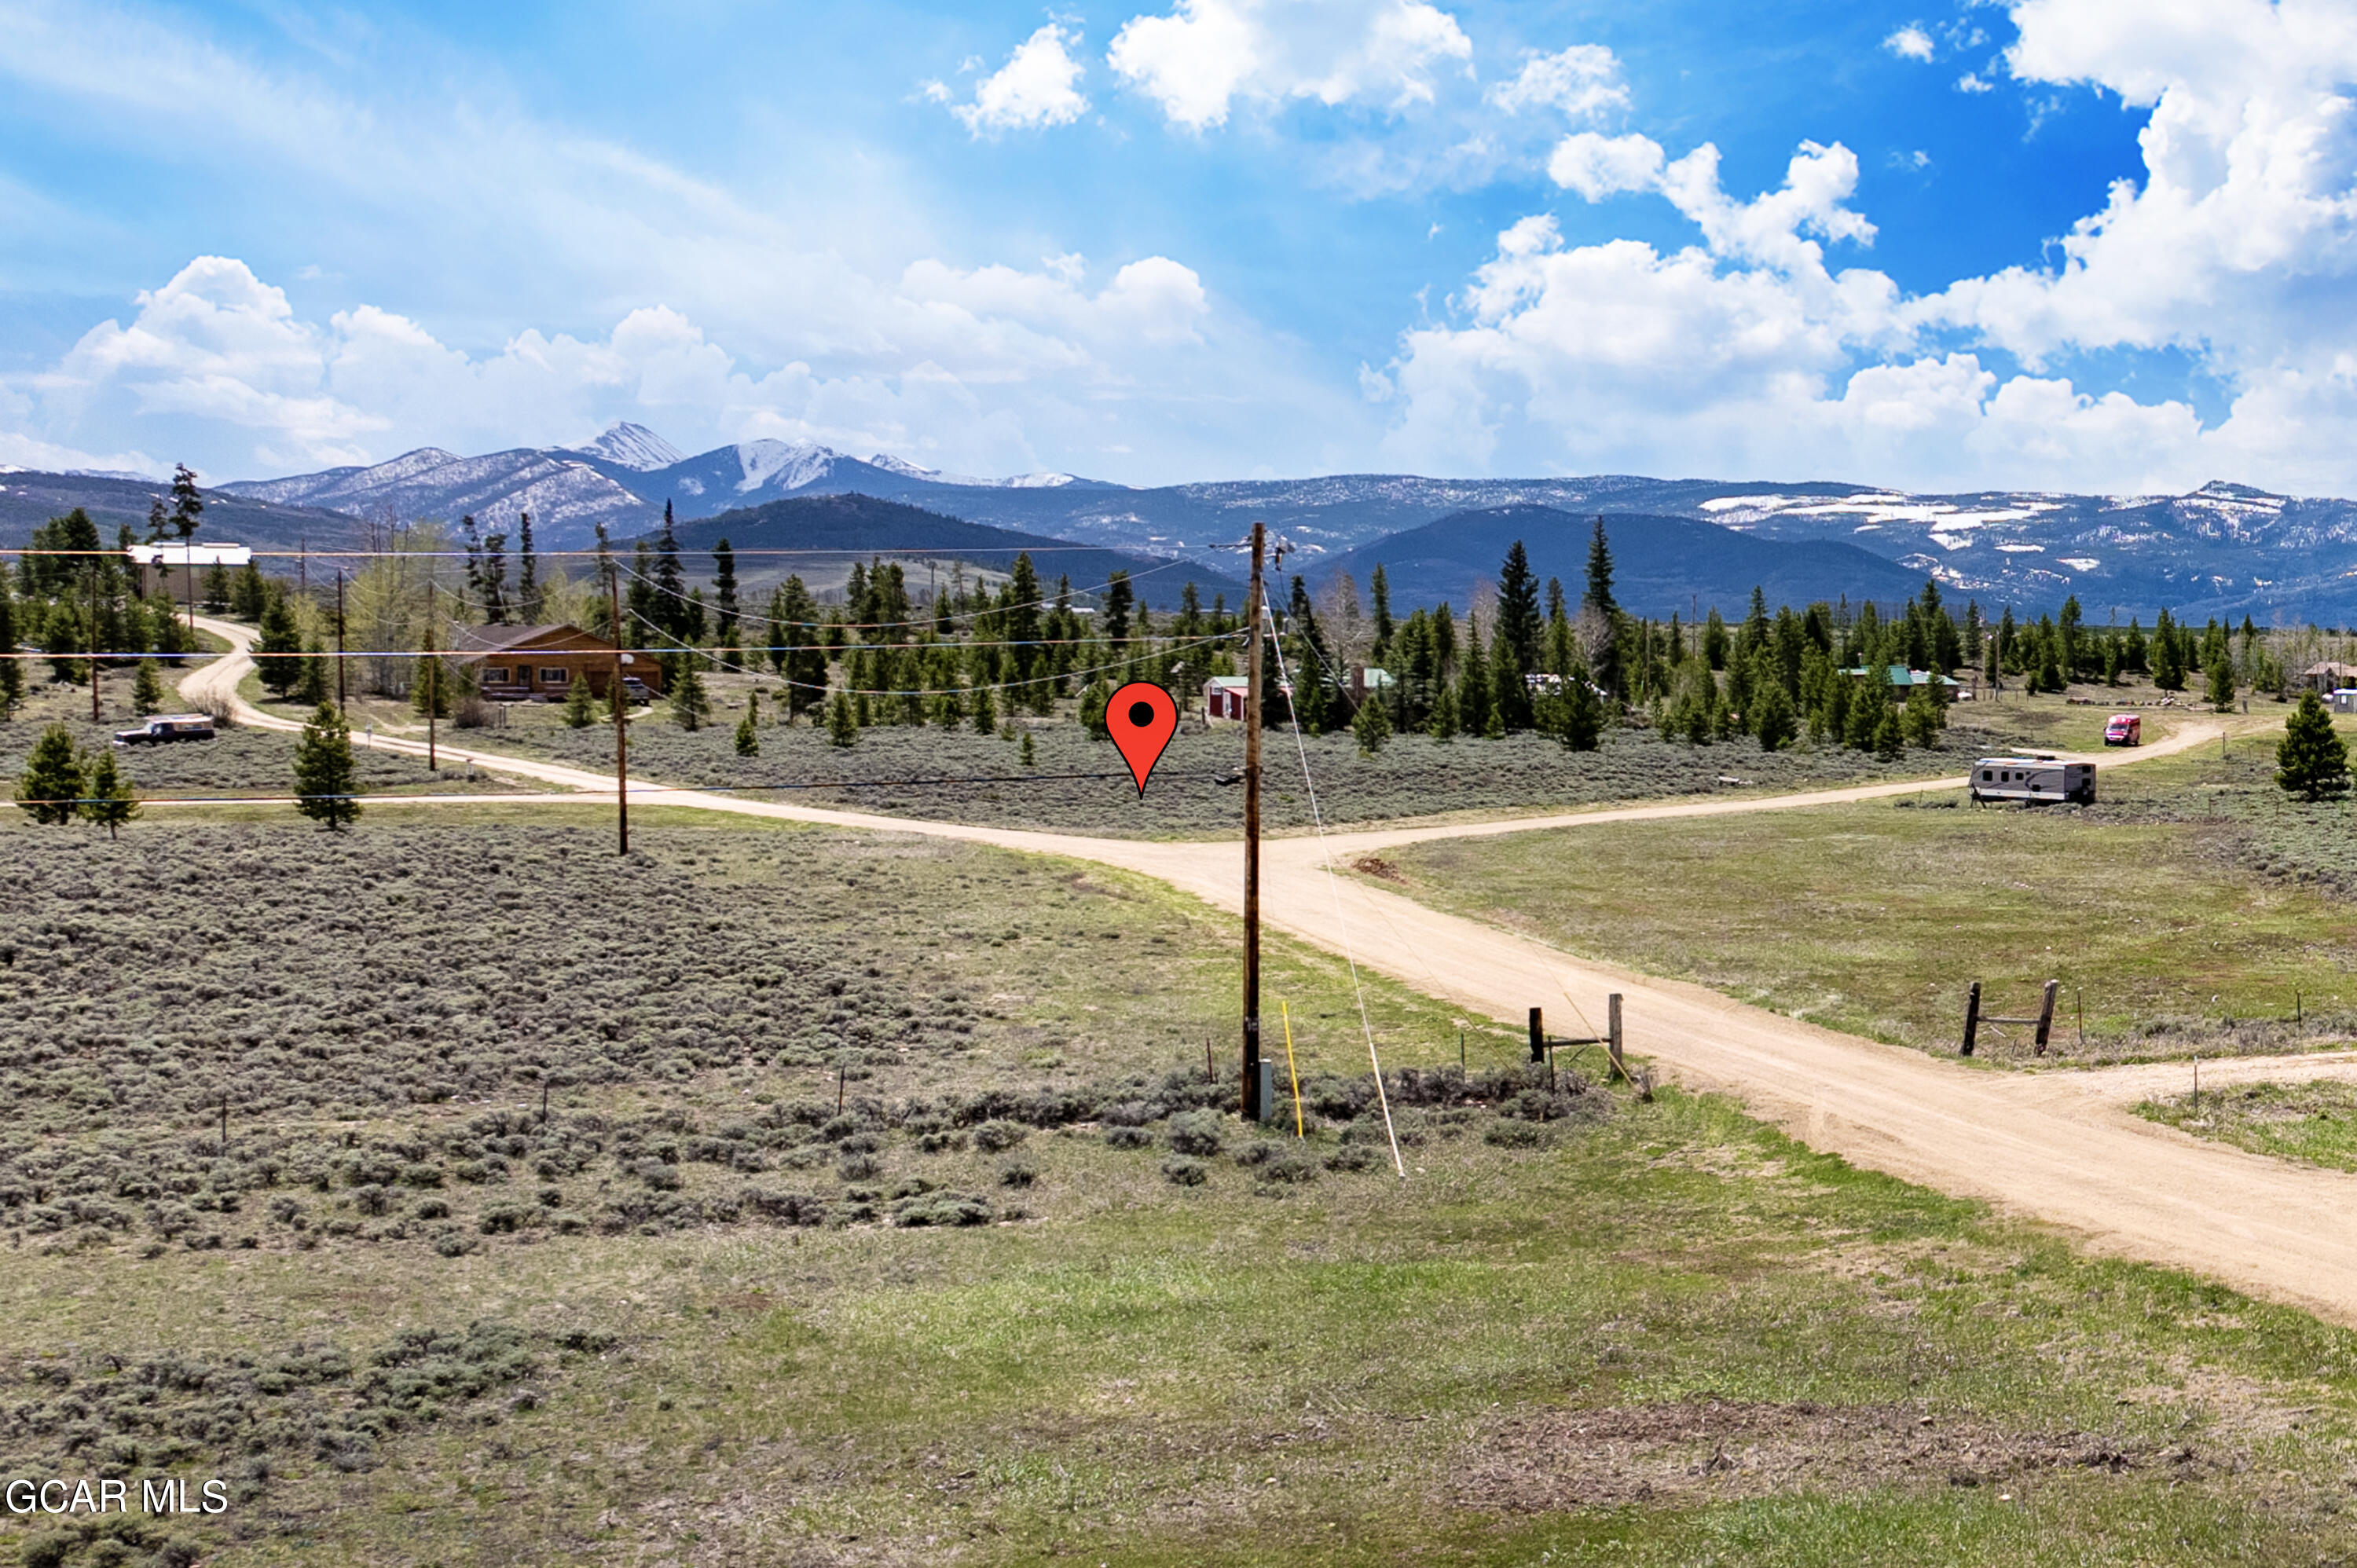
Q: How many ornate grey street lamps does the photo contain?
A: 0